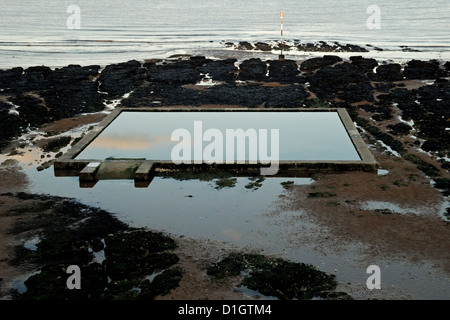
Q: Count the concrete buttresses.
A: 2